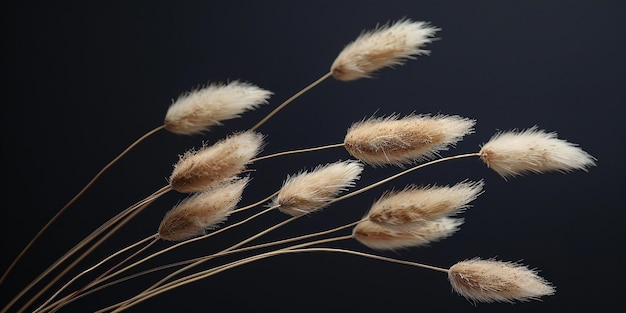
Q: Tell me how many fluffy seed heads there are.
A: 10